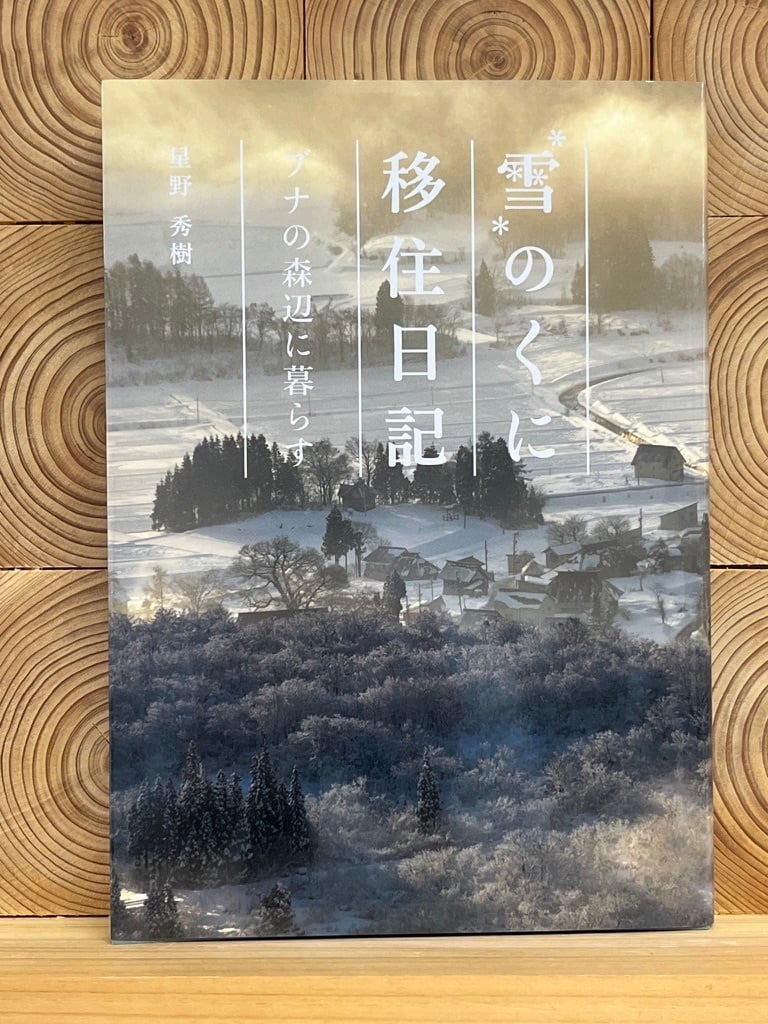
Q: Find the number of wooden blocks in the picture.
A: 7